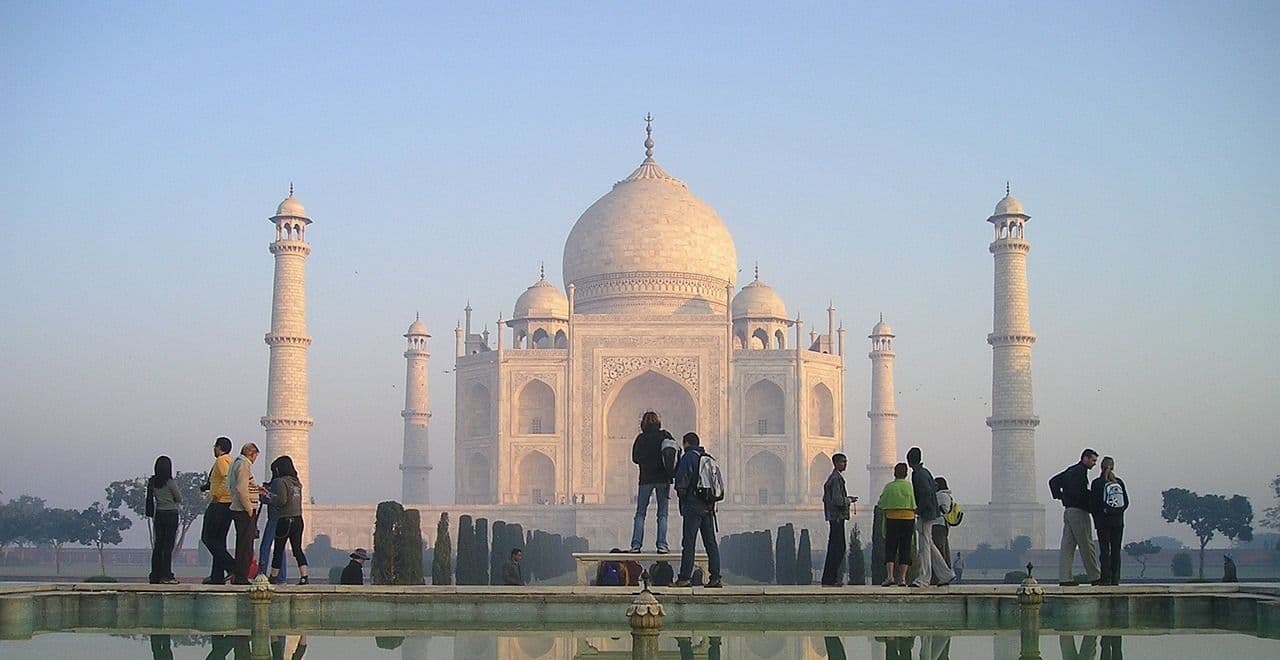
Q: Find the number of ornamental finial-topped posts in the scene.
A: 3